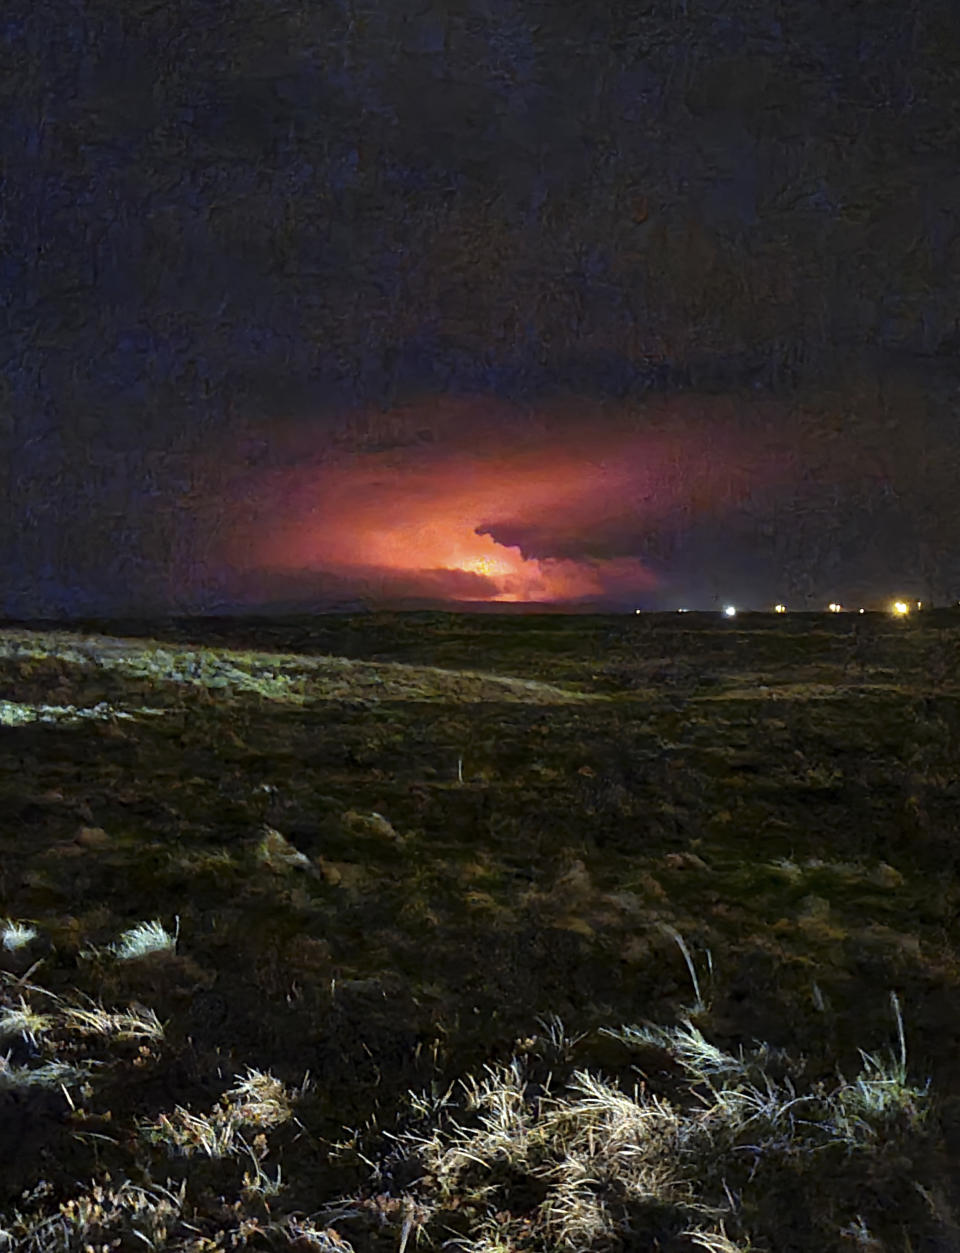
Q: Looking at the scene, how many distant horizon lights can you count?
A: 8